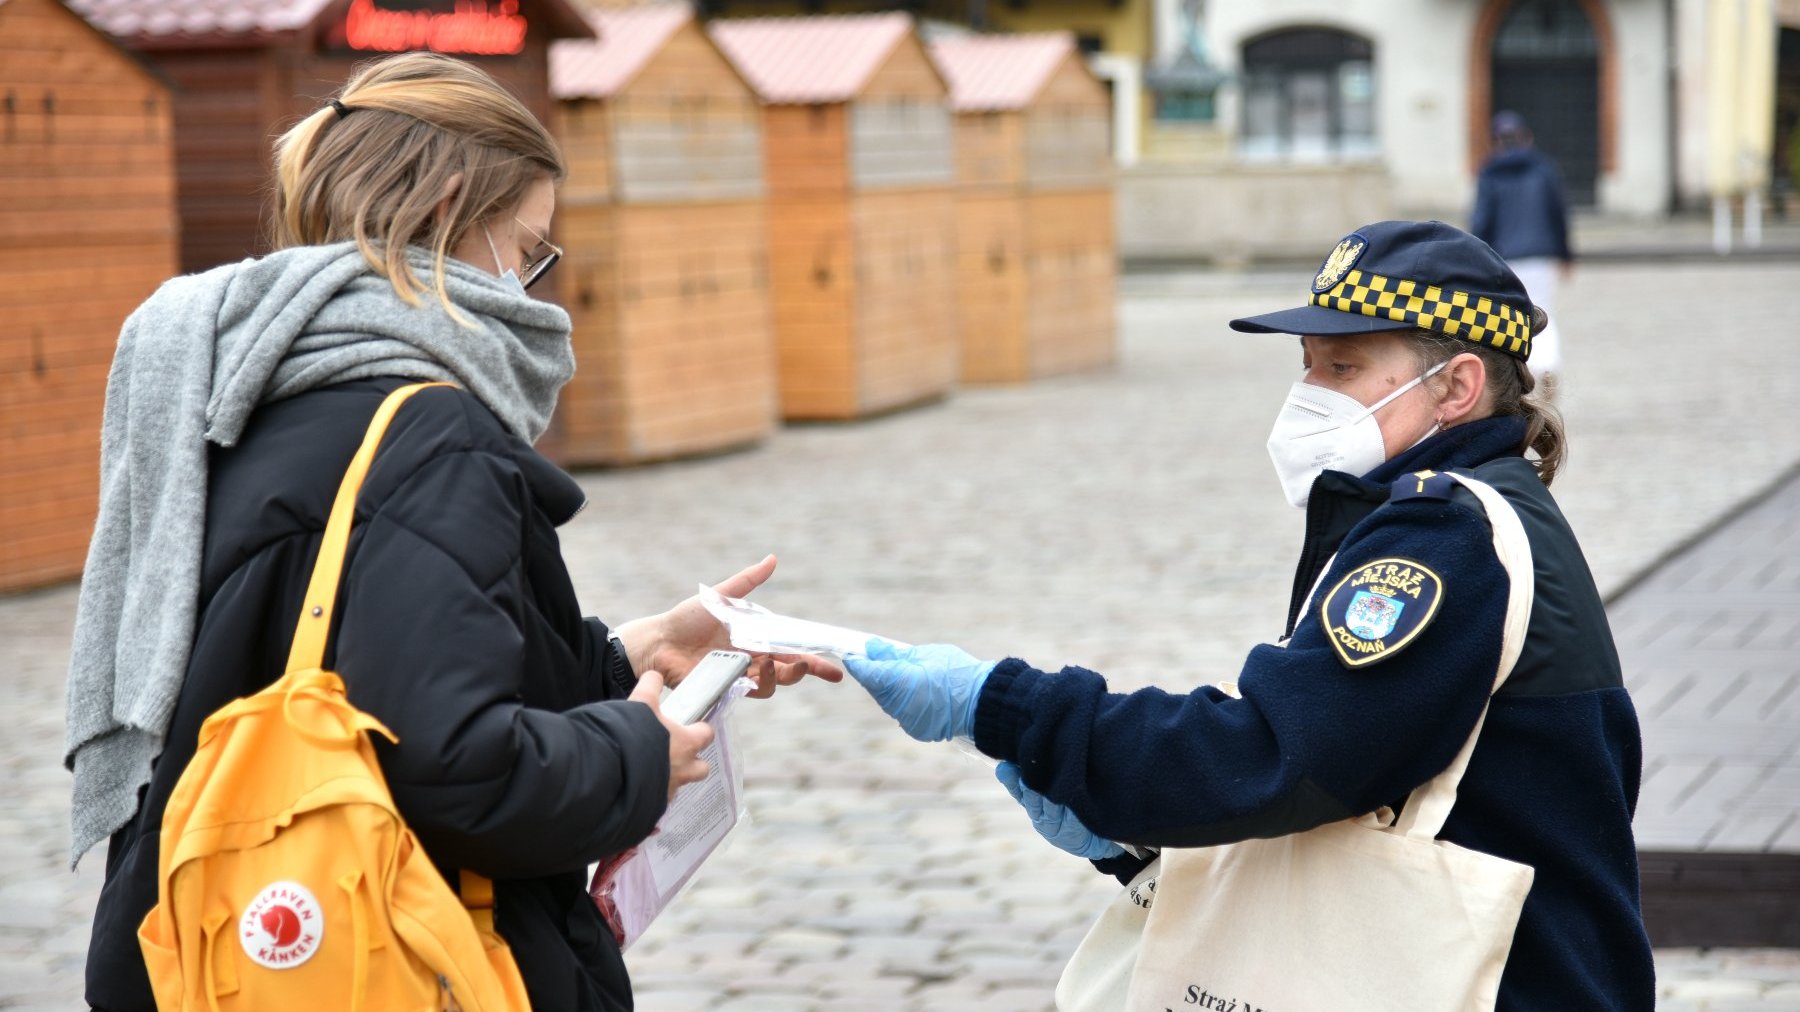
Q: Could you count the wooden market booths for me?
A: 5